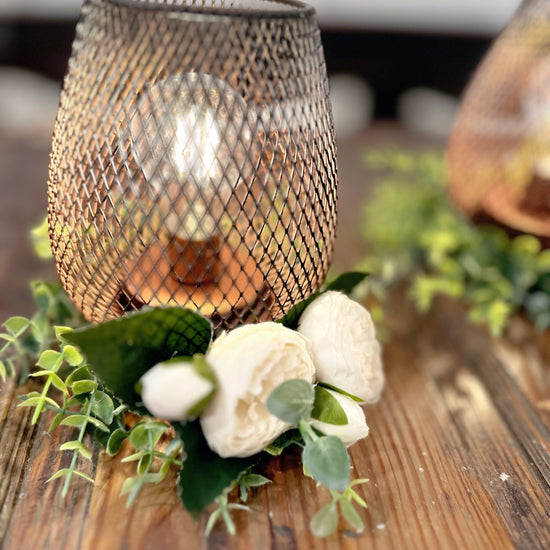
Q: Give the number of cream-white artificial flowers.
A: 4